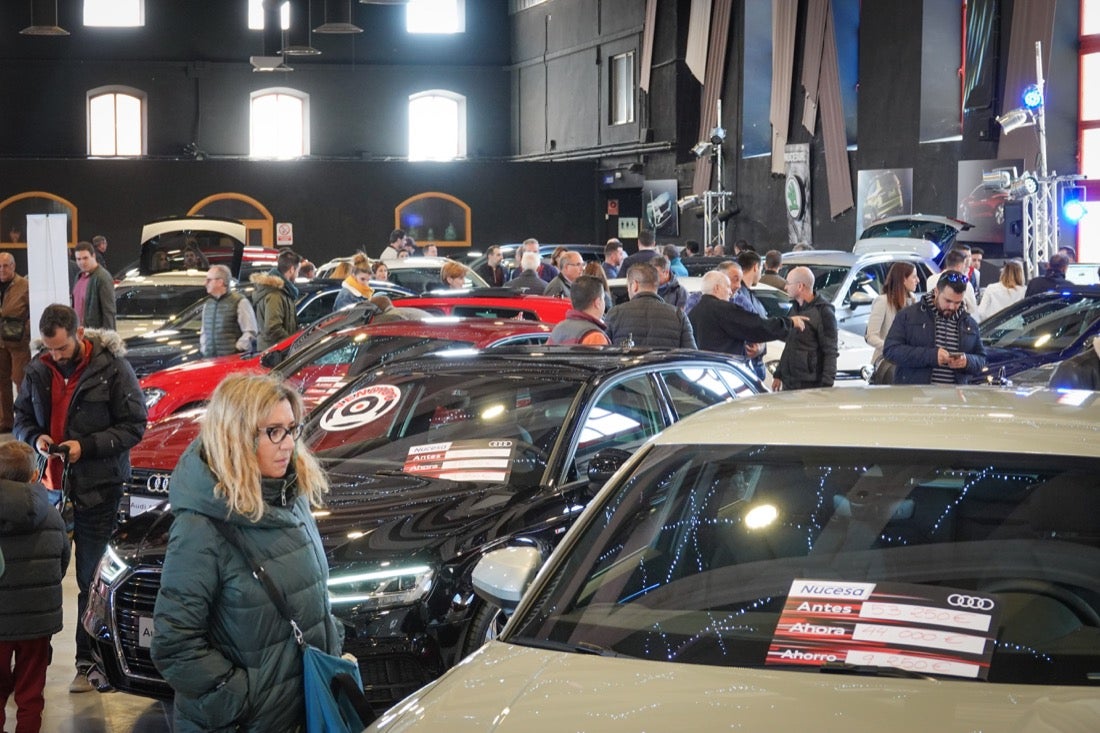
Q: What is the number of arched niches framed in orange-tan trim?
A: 3